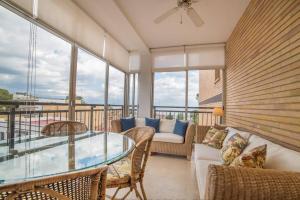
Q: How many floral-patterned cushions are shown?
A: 3